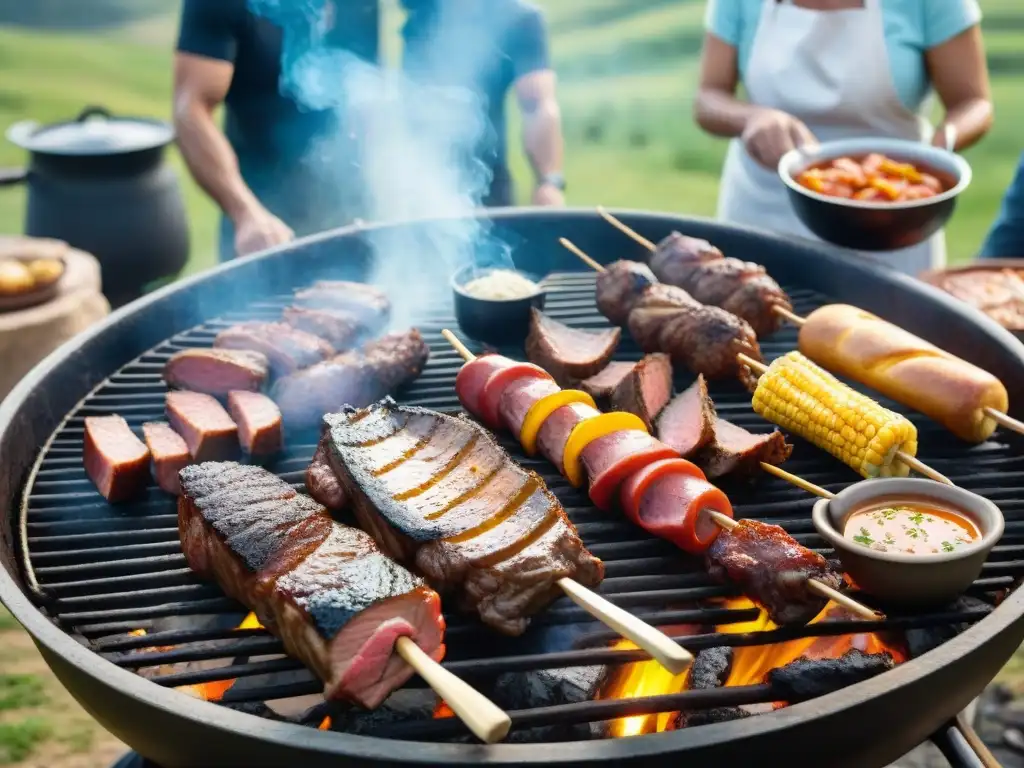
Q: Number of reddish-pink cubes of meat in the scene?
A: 4